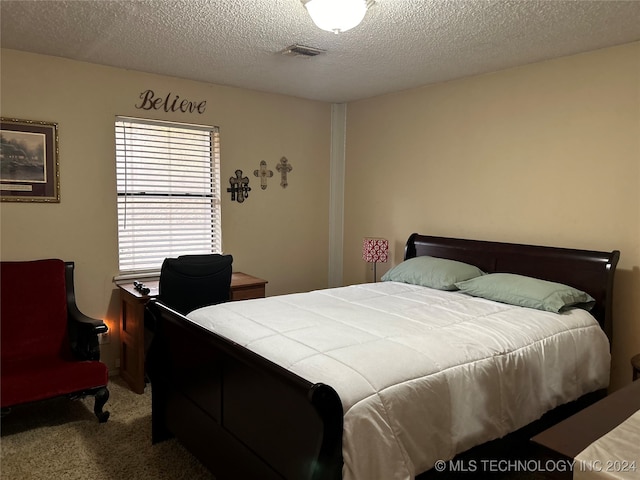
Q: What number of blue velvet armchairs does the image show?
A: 0